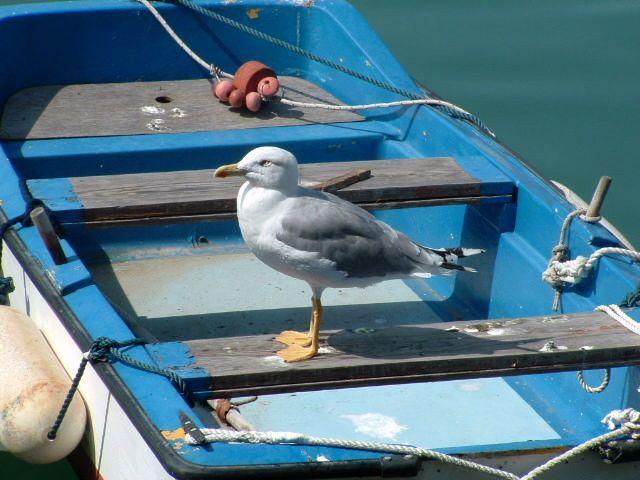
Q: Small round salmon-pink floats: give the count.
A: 4